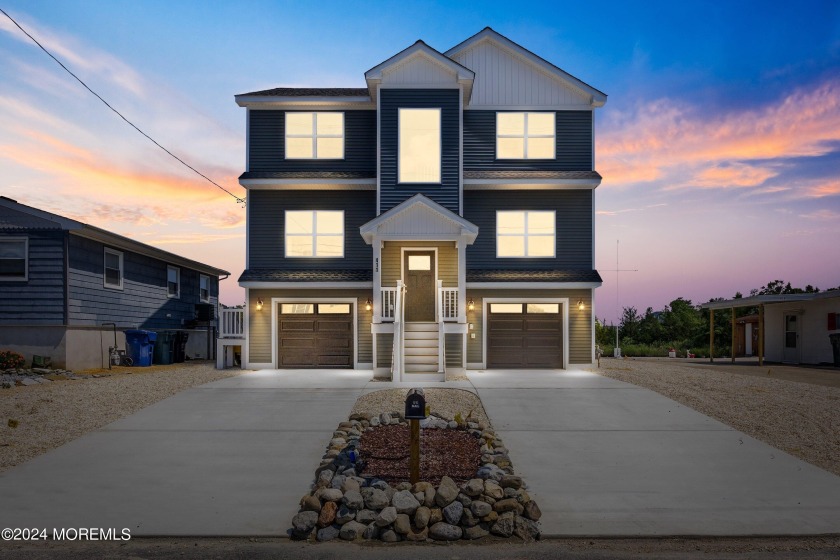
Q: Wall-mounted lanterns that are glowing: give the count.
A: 4